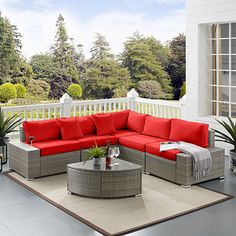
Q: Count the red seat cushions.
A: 5